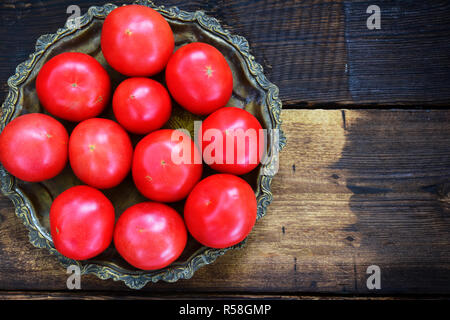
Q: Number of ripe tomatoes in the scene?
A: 11